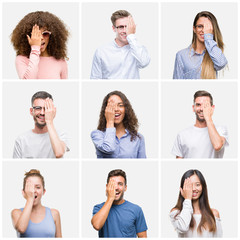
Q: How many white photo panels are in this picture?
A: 9